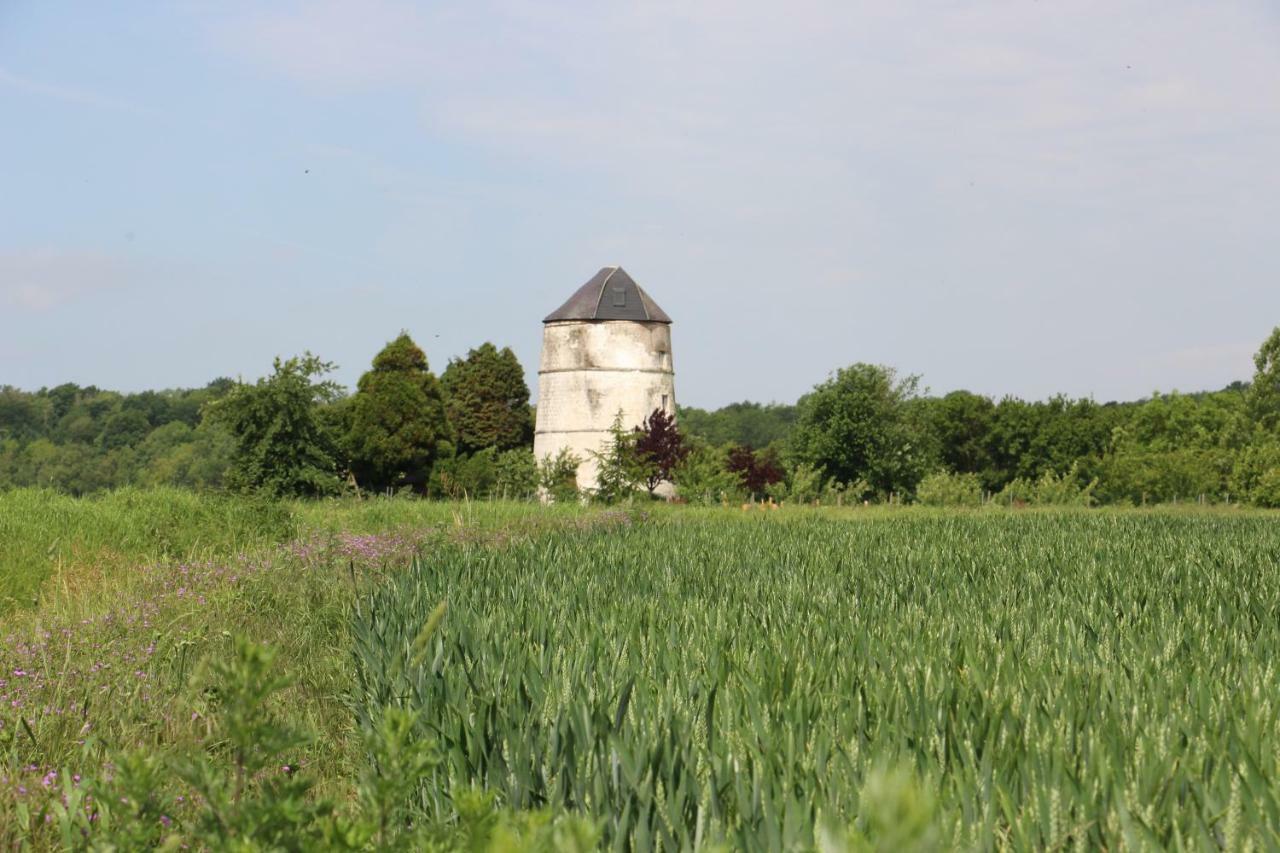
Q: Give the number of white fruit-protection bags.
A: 0